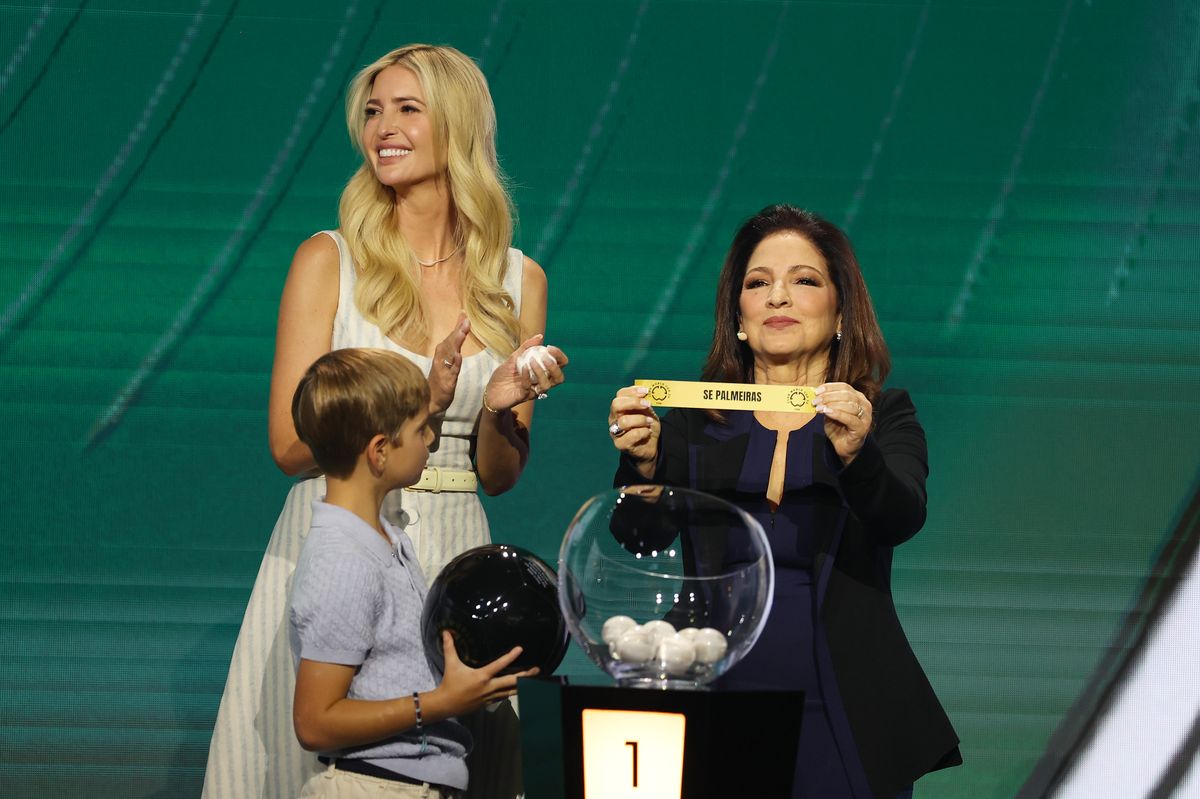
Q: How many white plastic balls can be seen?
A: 7